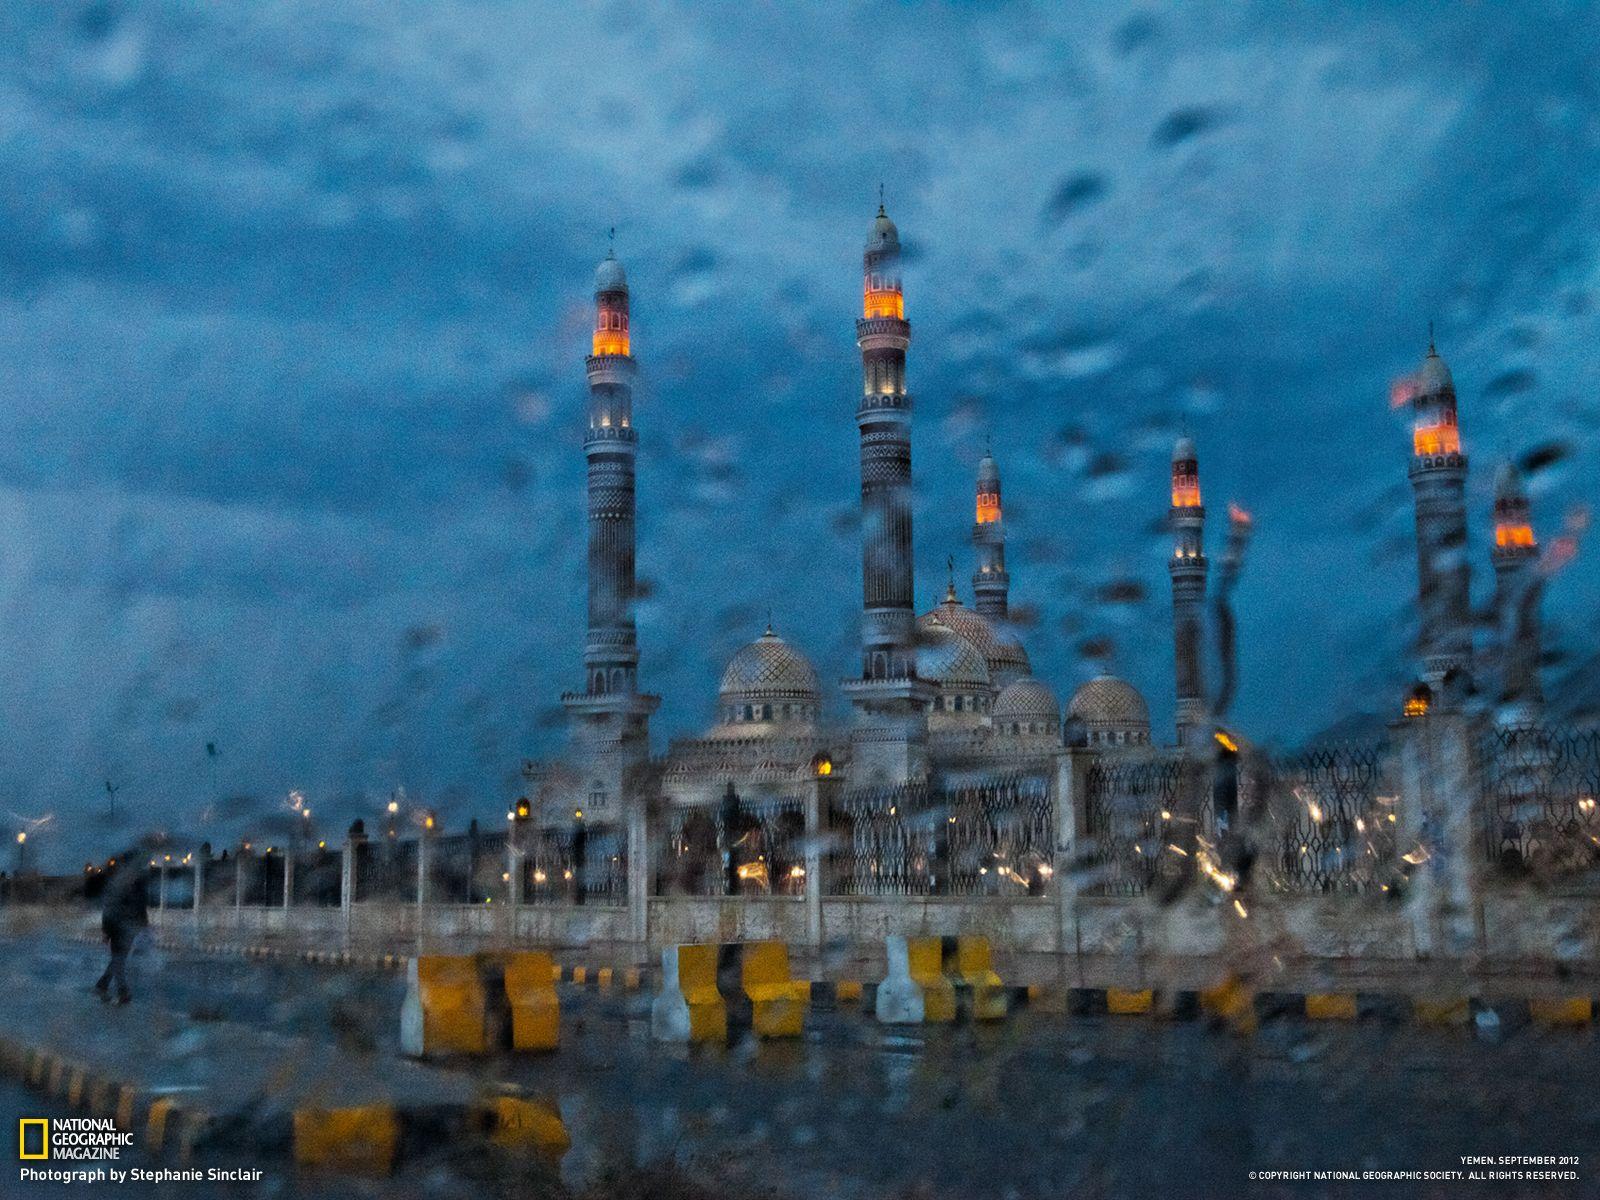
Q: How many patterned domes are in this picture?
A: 5